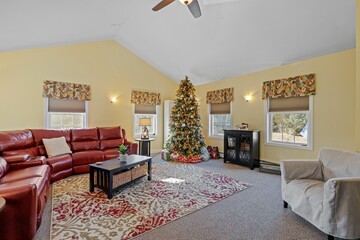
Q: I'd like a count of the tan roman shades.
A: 4